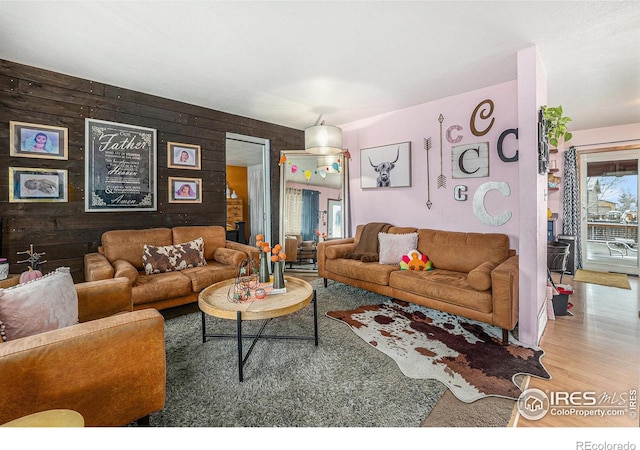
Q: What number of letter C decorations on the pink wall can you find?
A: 6